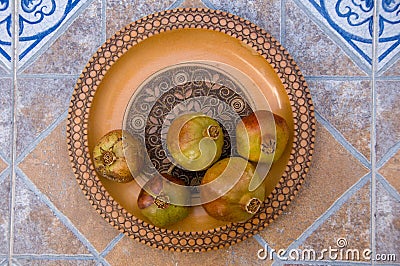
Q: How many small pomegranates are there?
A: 5